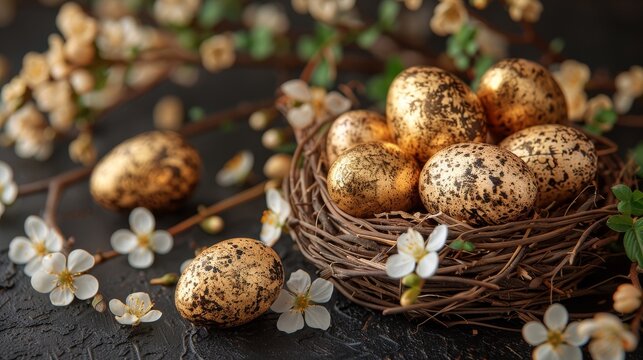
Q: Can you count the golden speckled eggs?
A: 8